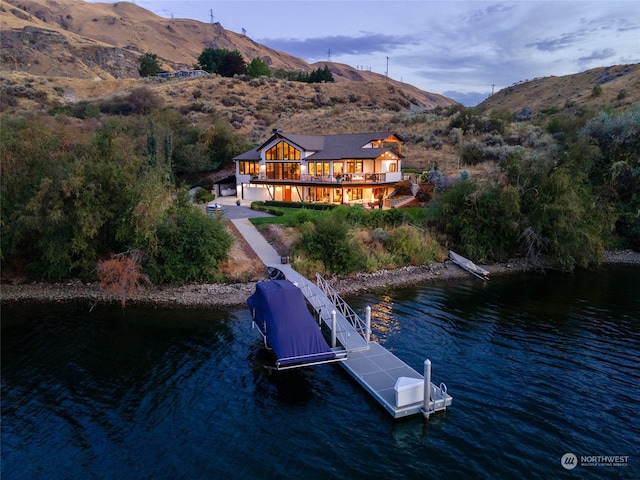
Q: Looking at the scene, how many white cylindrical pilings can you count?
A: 3